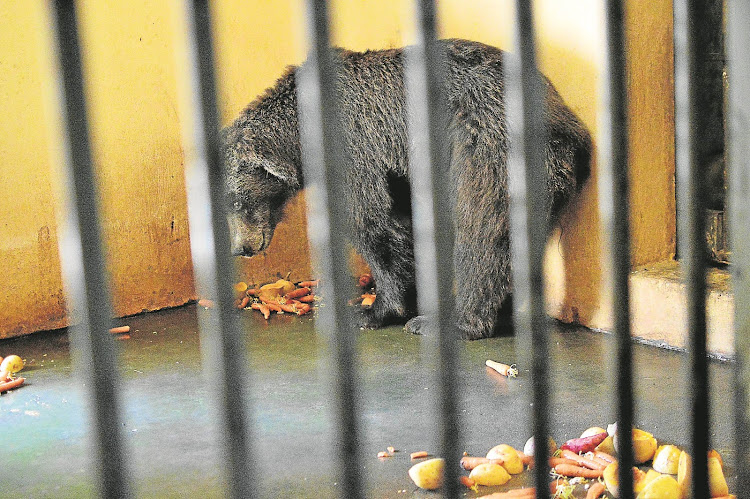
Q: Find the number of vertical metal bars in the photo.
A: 8